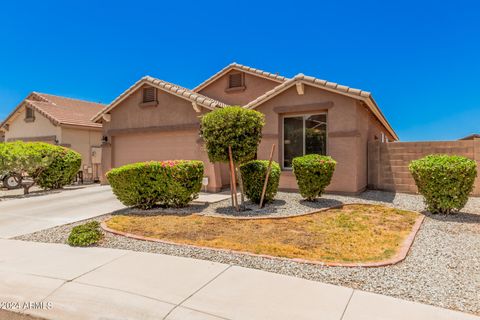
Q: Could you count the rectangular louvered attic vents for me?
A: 3